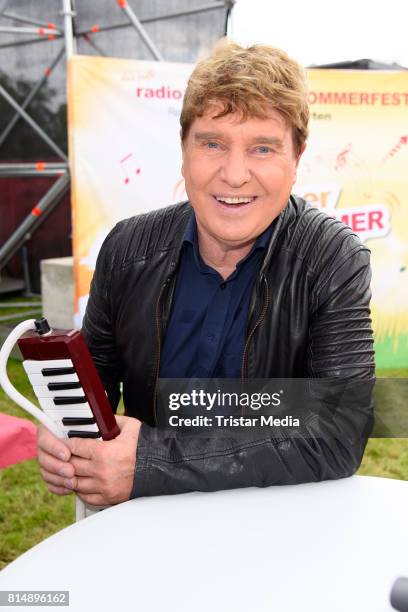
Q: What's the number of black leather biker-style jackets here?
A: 1